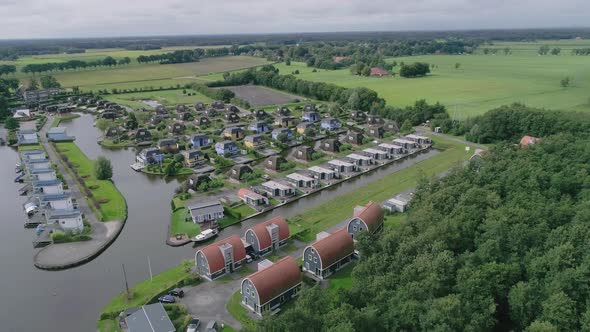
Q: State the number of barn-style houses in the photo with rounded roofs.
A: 5